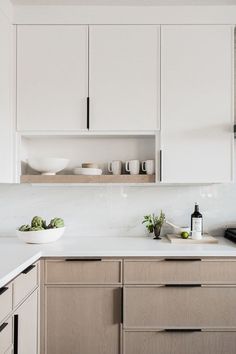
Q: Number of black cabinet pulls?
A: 11